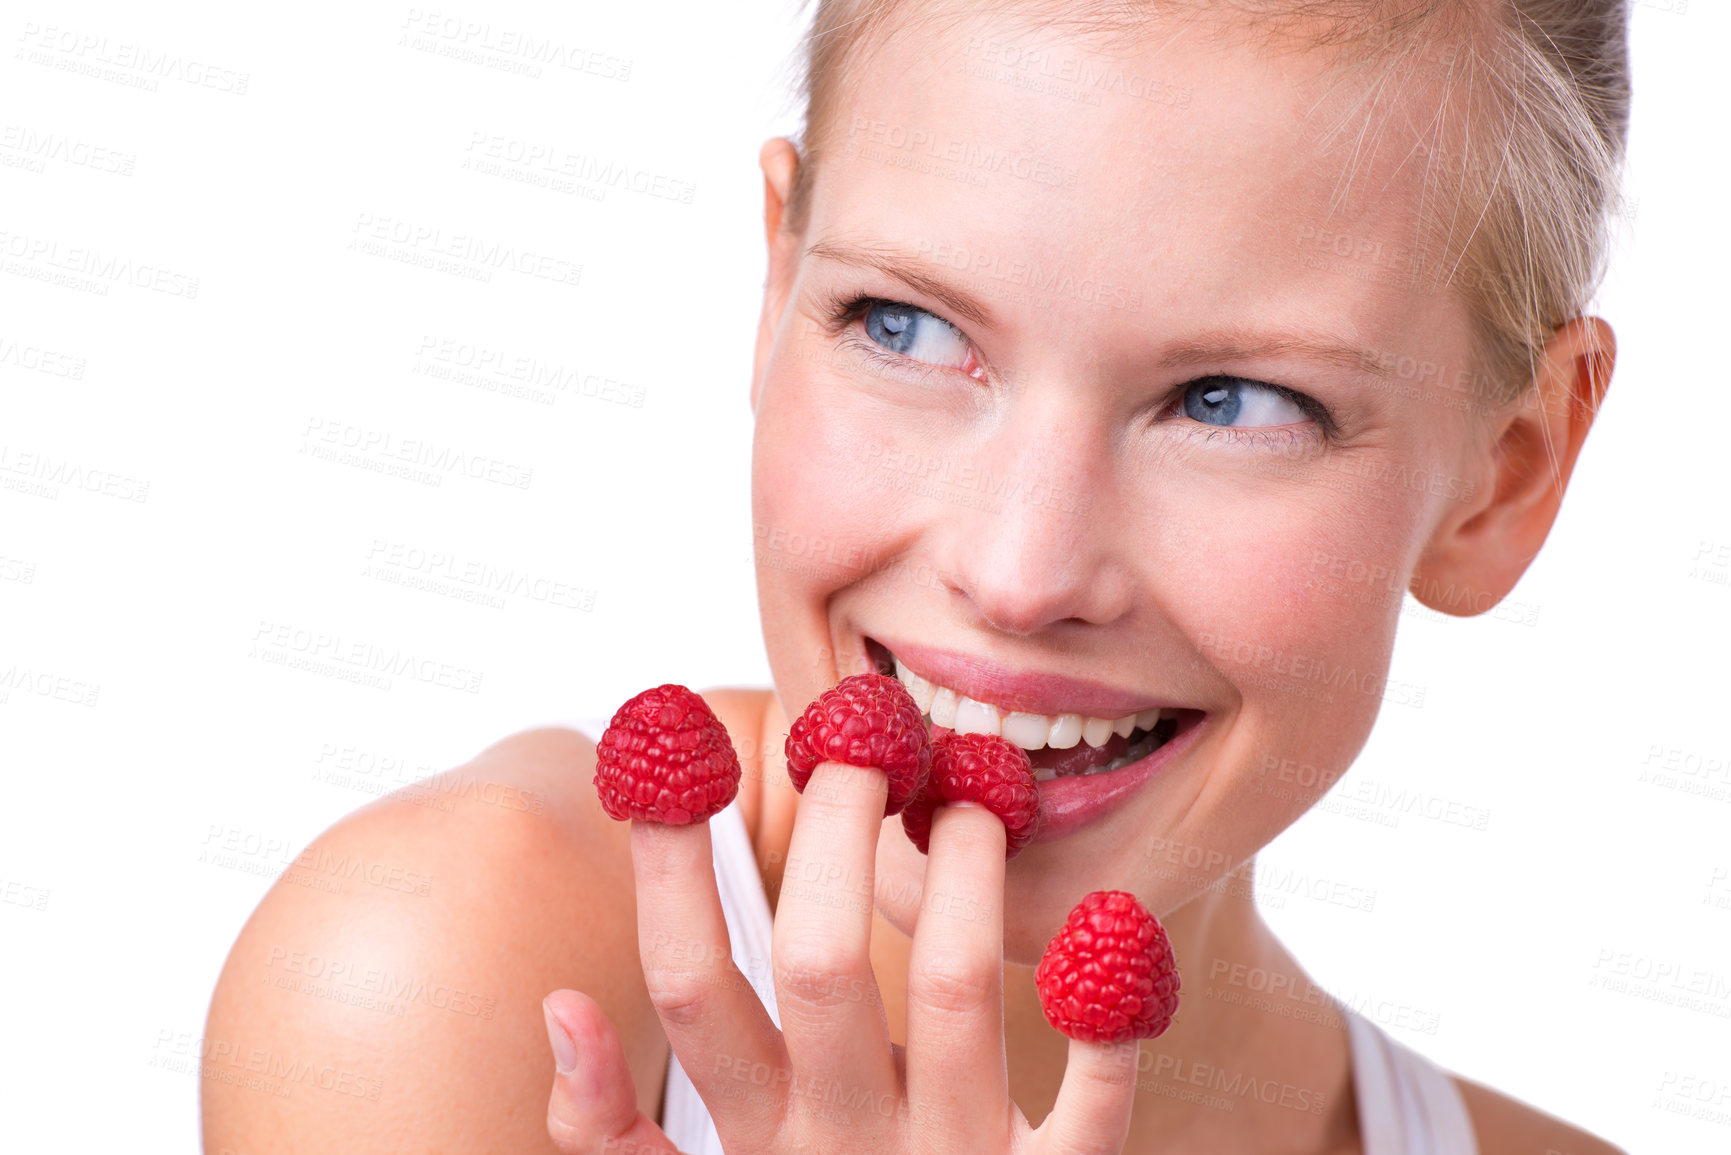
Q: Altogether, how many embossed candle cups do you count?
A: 0